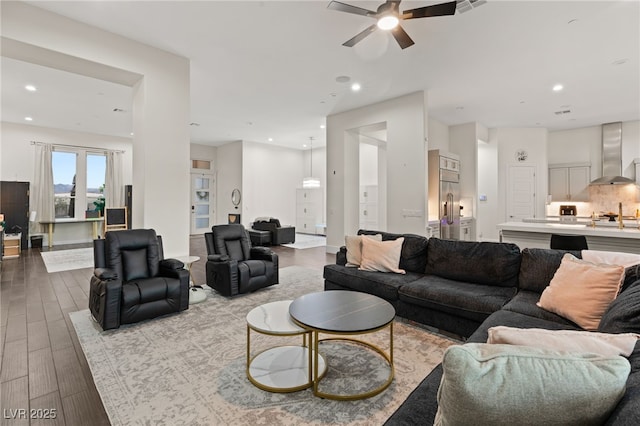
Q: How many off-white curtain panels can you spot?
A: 2